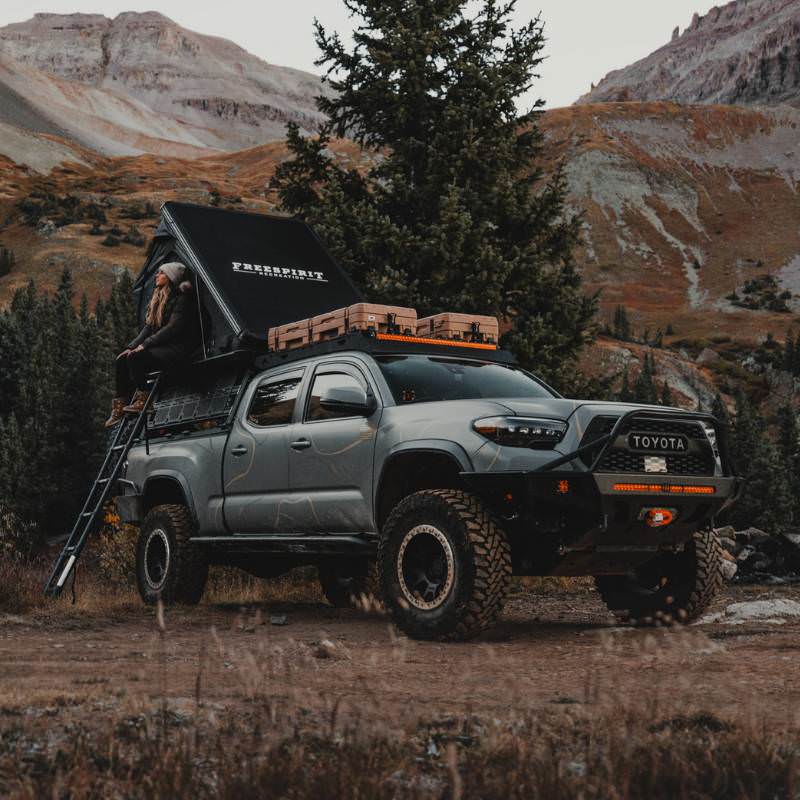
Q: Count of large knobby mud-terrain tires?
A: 4